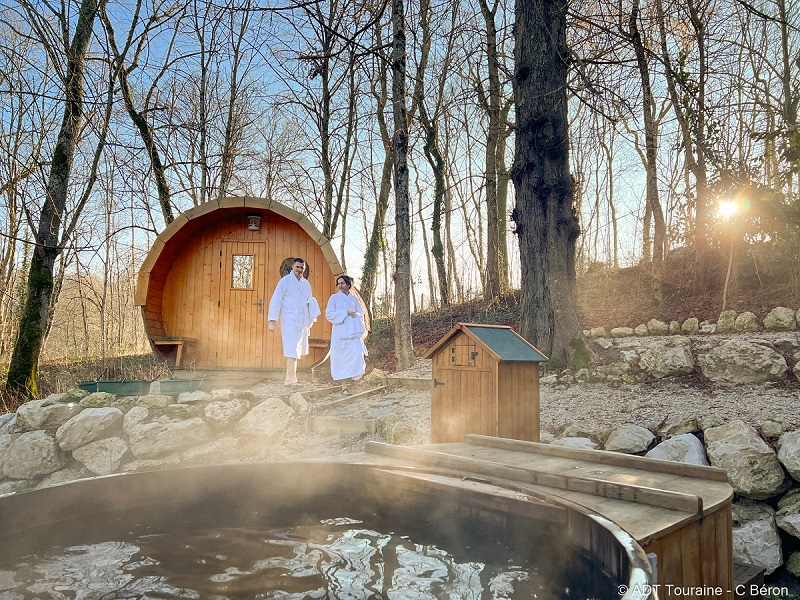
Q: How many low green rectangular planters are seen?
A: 2